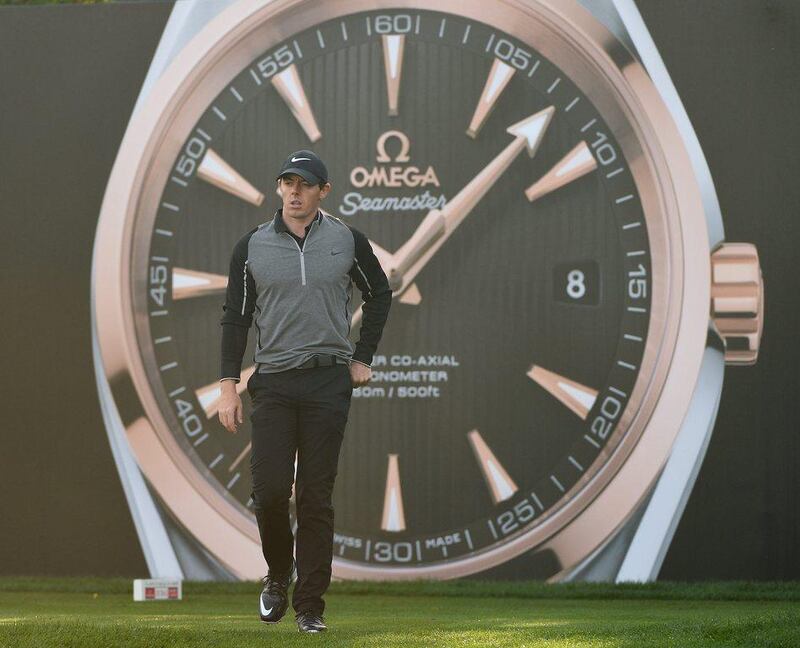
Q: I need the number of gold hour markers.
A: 10